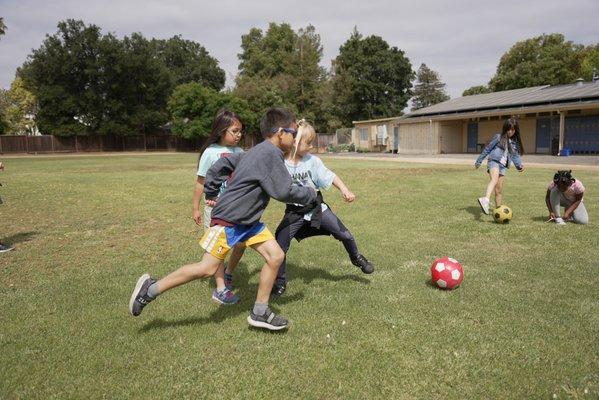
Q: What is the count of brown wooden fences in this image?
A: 1